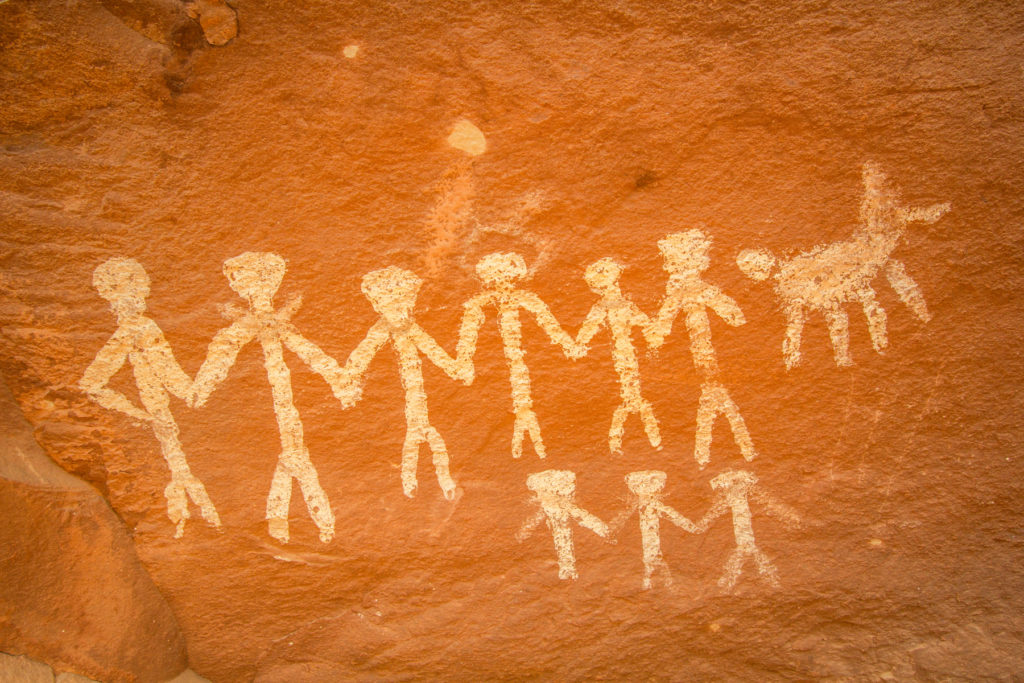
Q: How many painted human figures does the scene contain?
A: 9